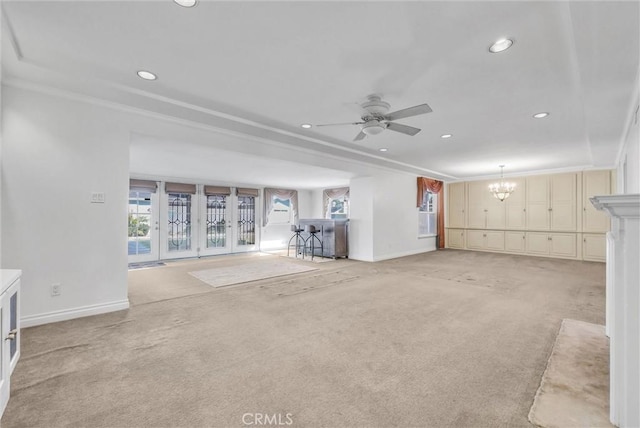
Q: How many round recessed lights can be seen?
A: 7